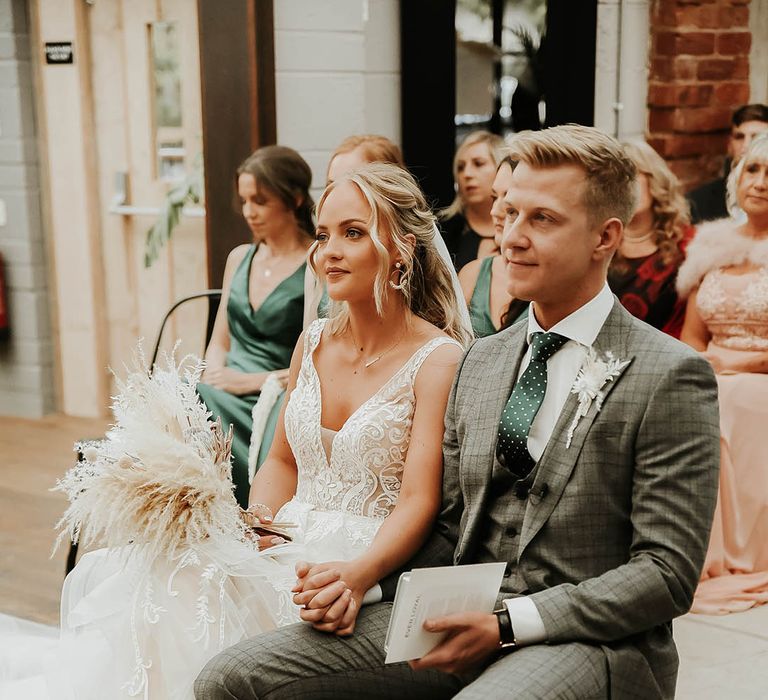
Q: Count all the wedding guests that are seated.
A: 7